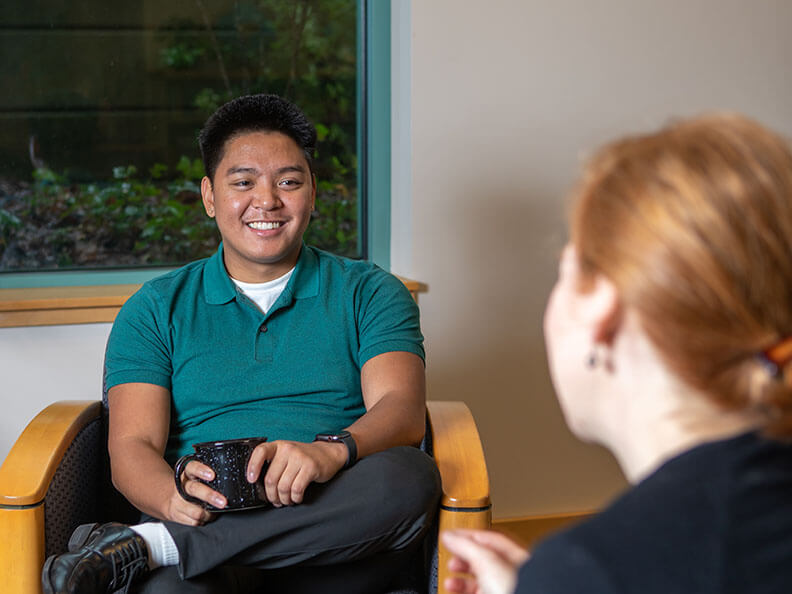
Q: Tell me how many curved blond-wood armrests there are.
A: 2